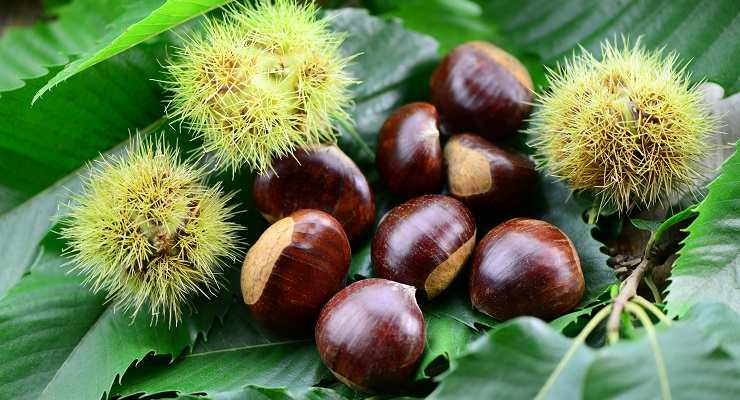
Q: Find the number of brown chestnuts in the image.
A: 8